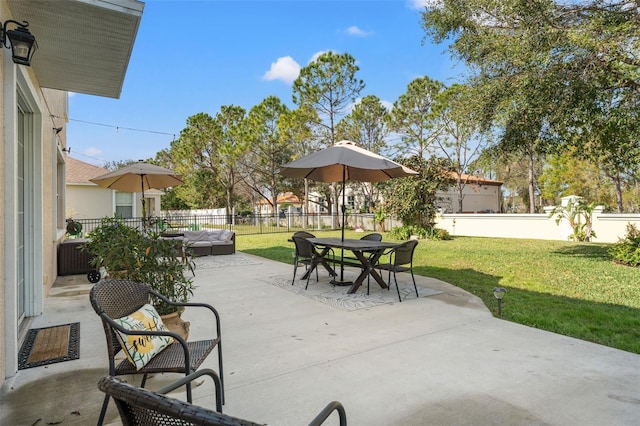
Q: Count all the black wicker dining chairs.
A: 4